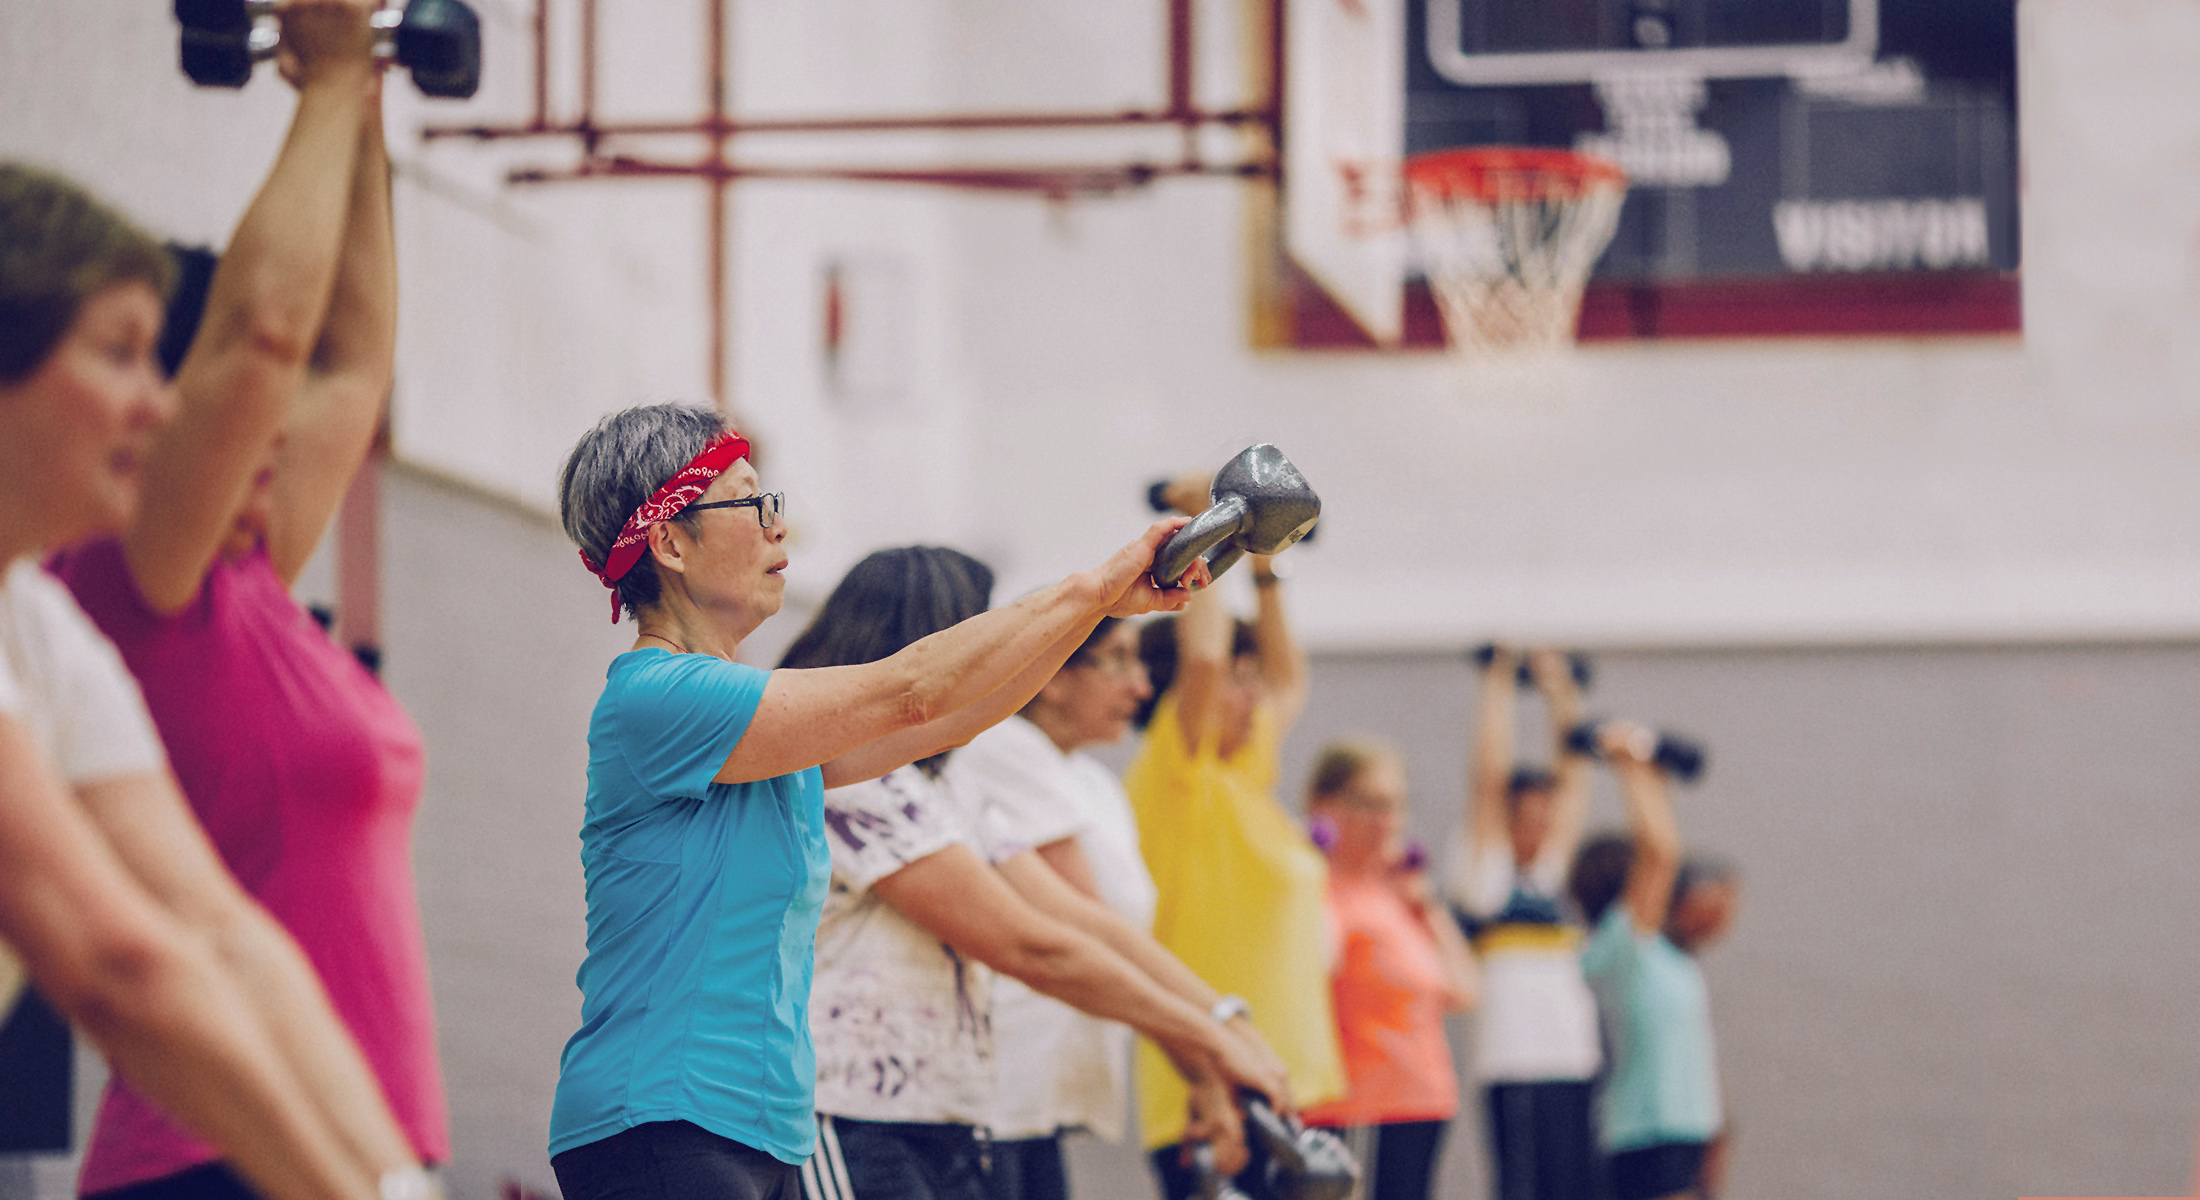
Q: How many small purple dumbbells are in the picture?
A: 2